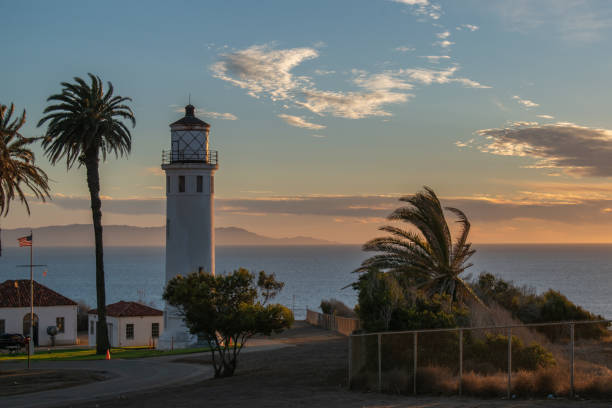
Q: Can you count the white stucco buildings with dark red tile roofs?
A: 2